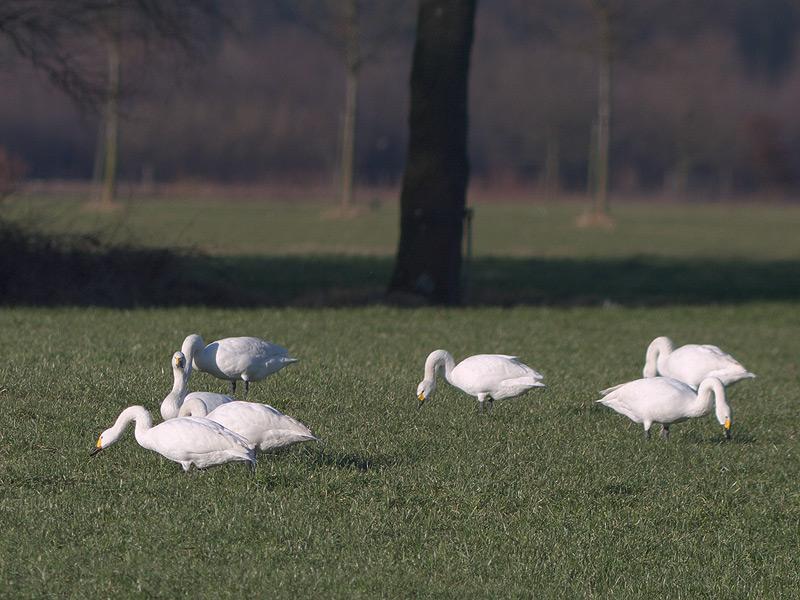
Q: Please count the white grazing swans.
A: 7